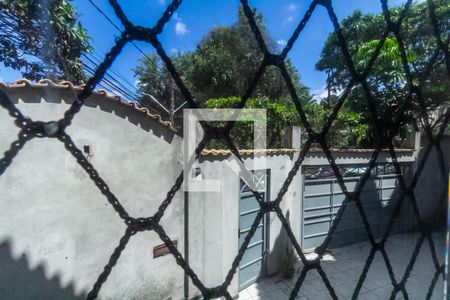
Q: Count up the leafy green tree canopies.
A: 3